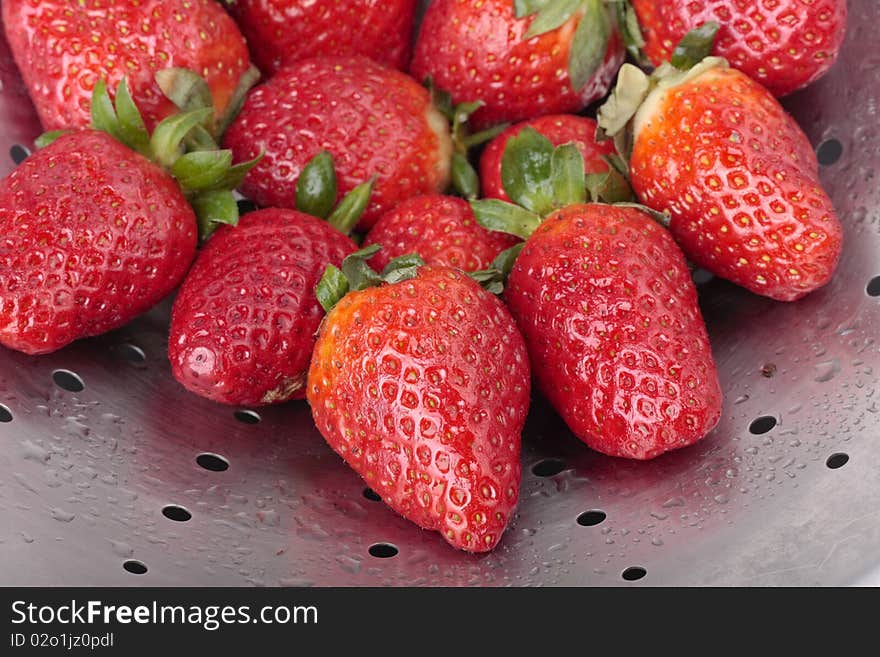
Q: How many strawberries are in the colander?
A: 12